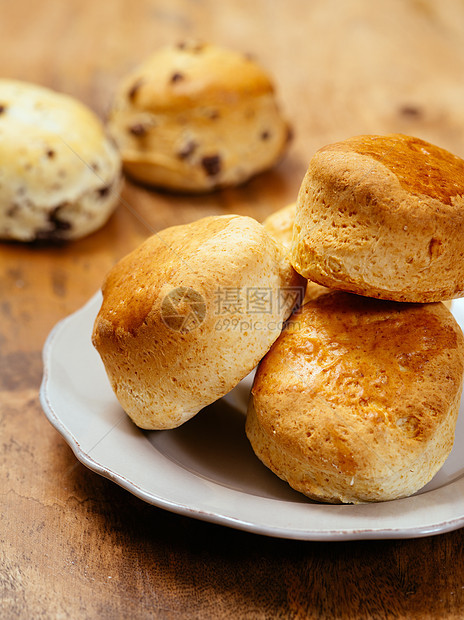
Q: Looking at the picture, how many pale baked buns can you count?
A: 1